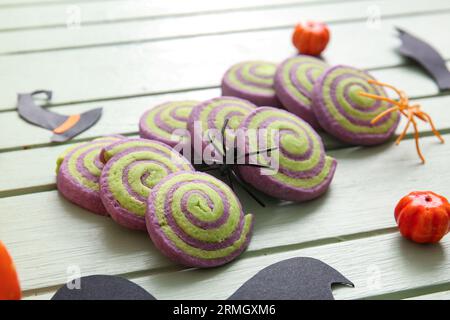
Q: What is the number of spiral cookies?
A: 9